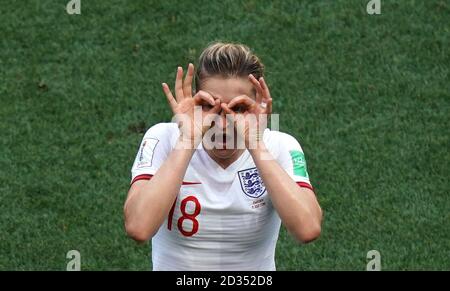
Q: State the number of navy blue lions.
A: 3